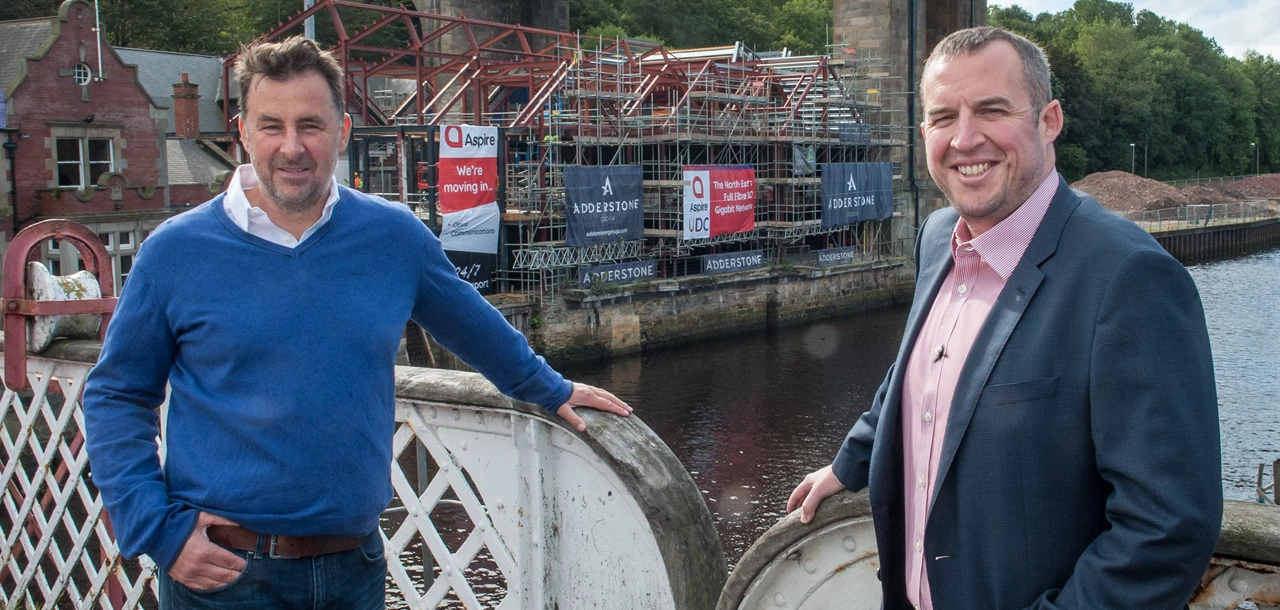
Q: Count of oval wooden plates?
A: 0